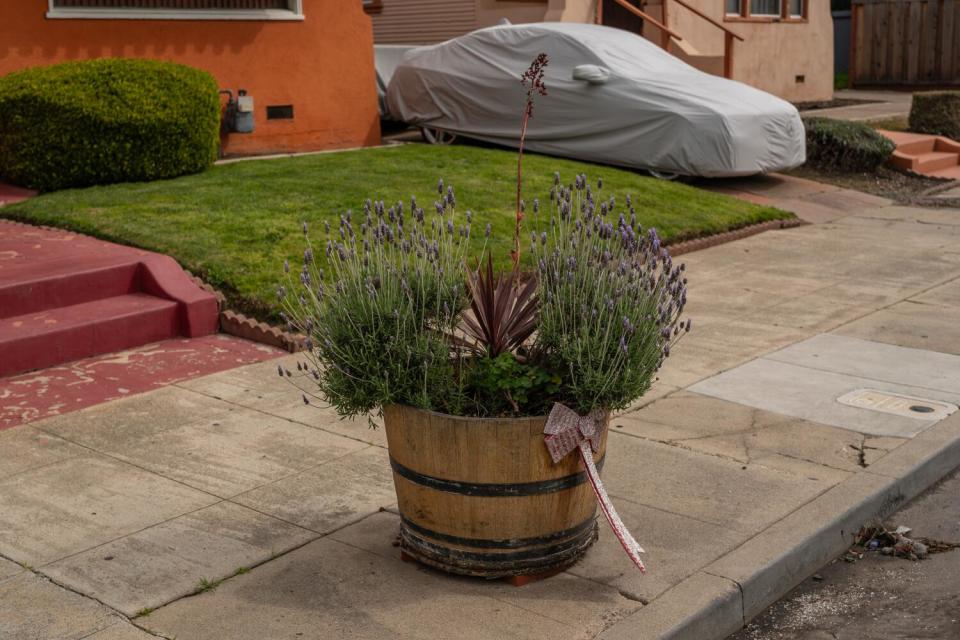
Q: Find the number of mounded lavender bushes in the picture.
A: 2